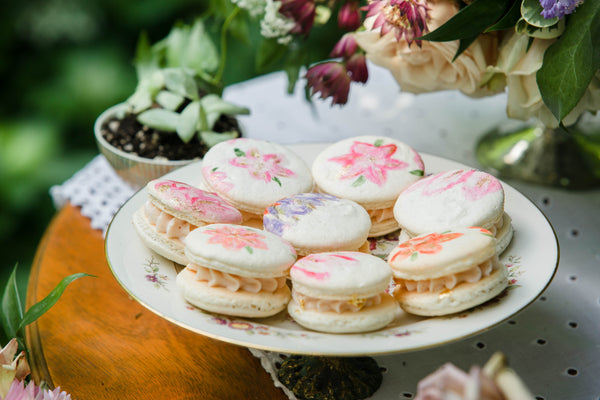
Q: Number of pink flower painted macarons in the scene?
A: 6